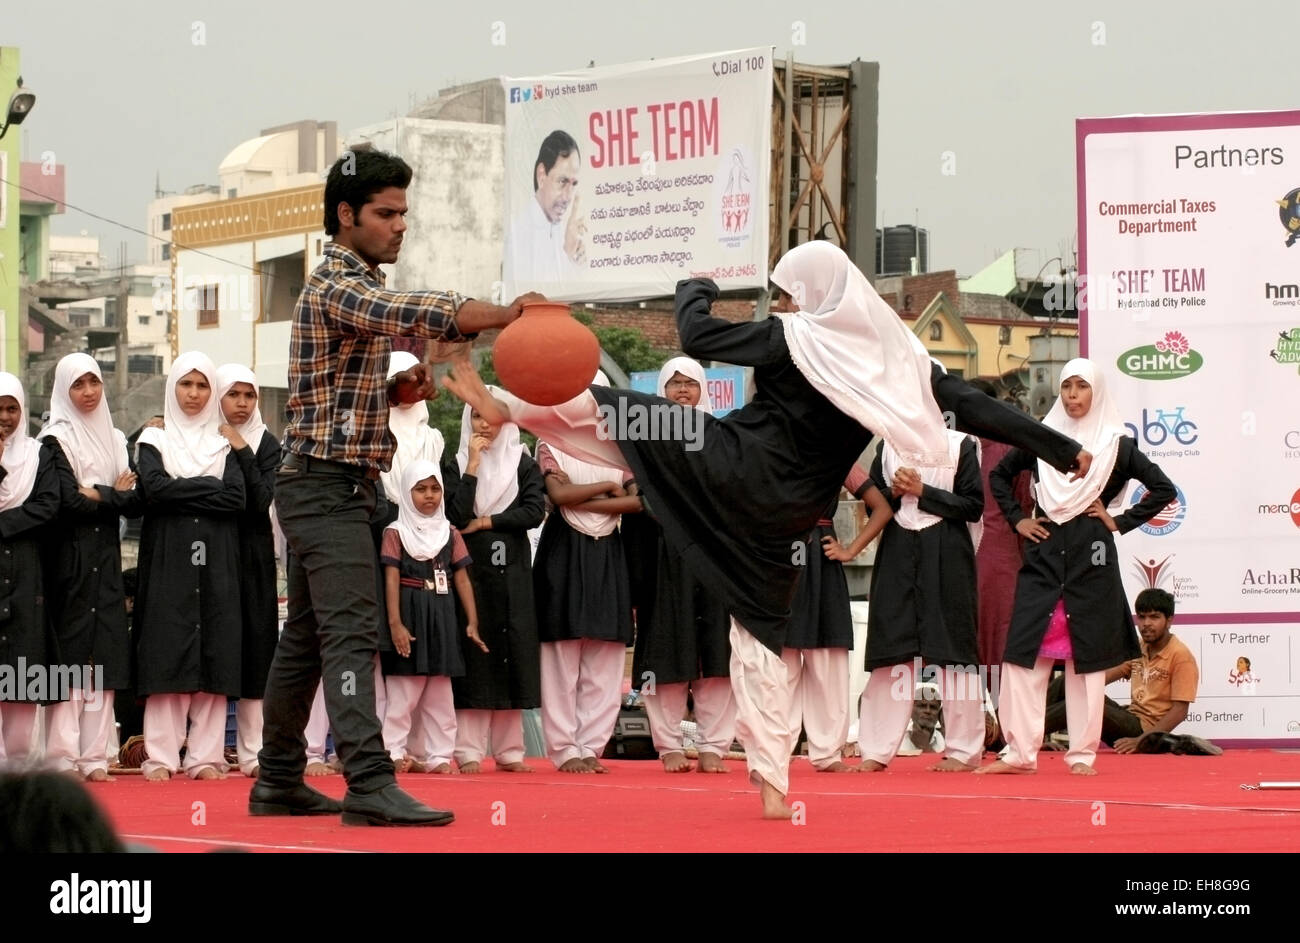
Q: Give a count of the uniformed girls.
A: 13